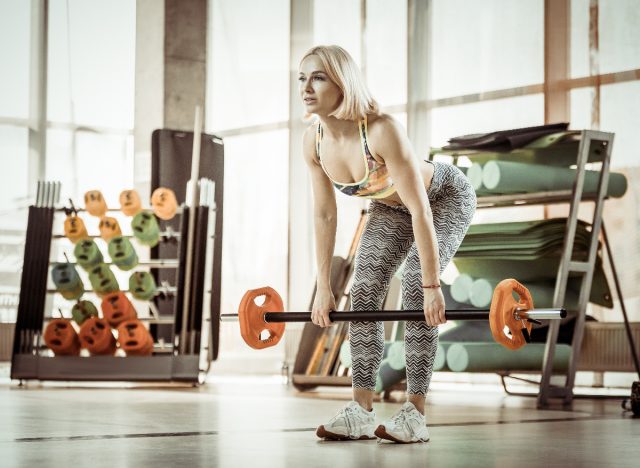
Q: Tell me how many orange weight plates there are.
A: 11